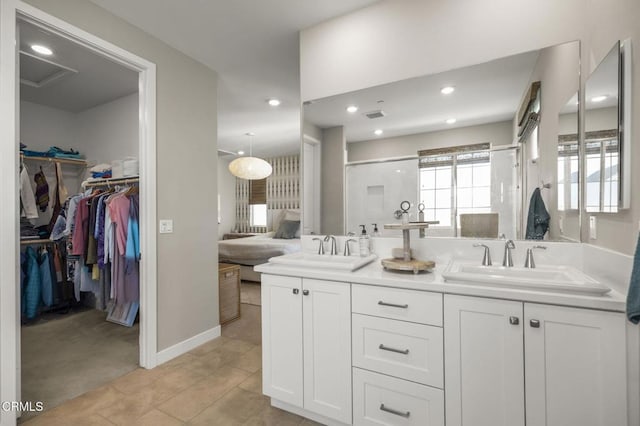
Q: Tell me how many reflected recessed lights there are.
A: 5